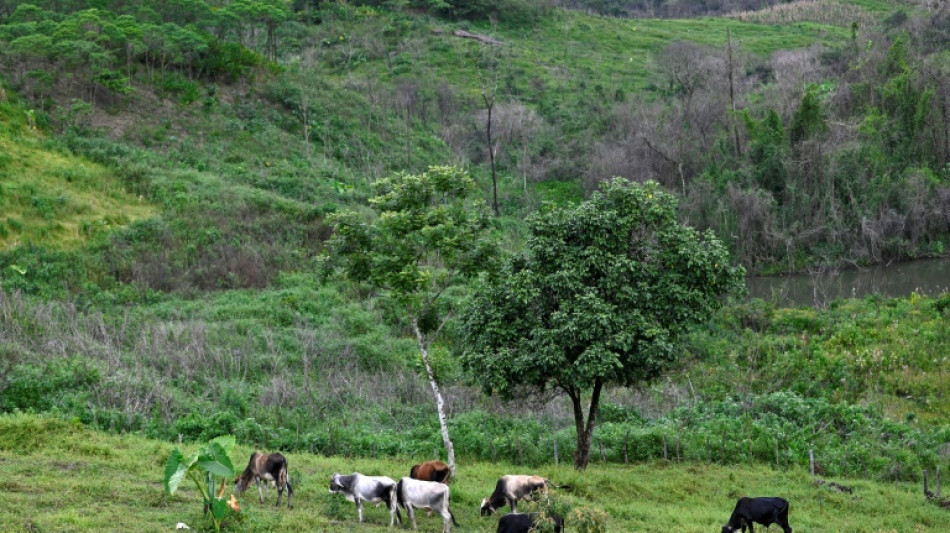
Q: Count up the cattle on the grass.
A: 7